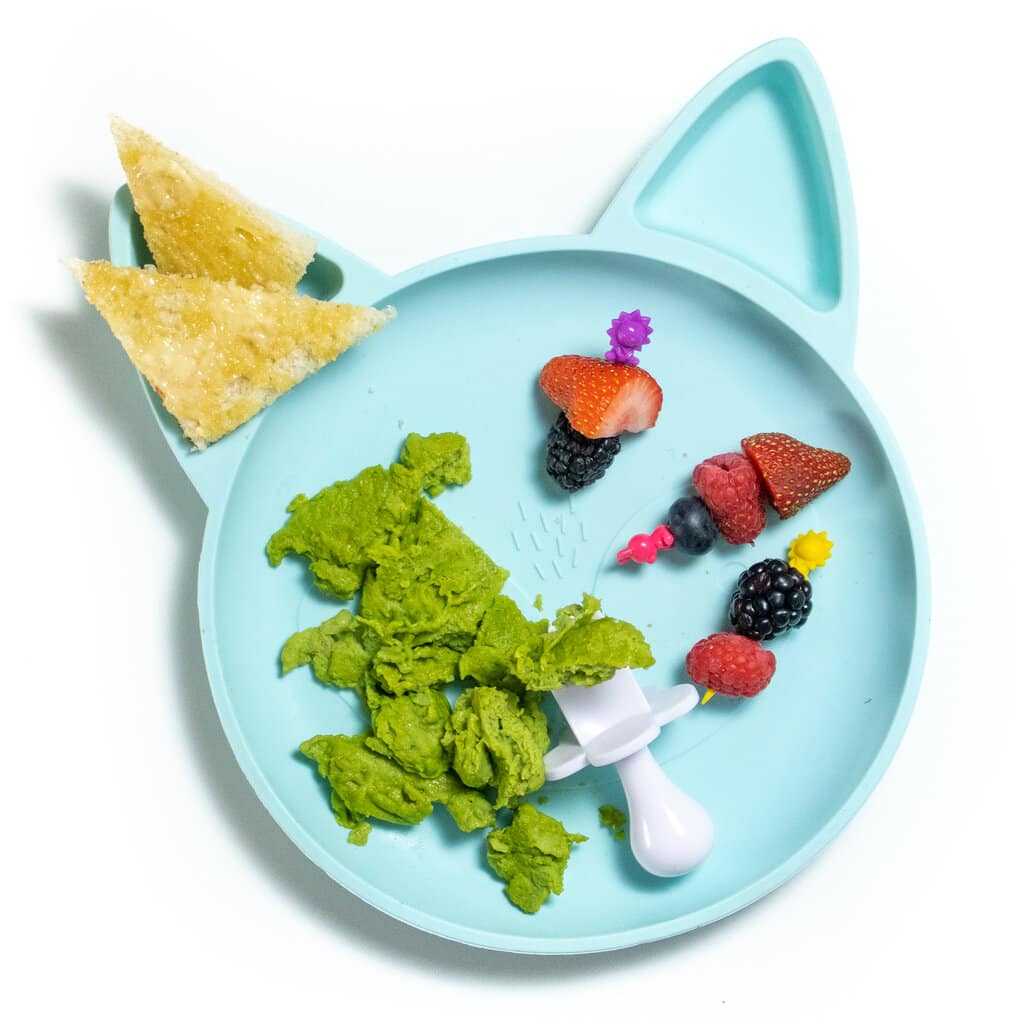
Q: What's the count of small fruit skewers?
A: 3